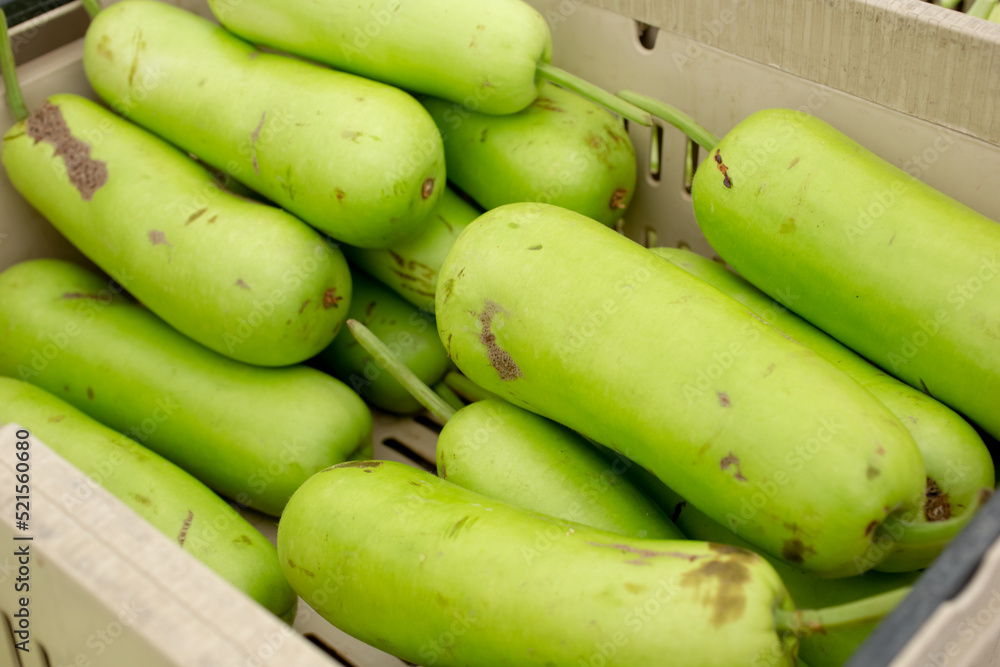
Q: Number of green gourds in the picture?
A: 14